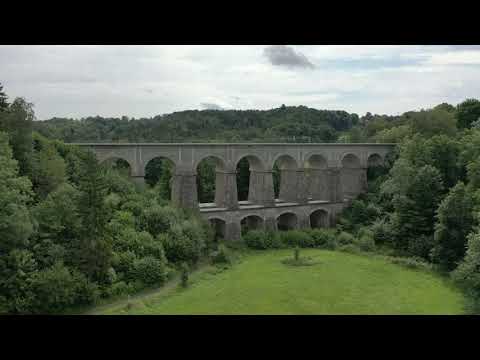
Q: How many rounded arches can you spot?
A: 12